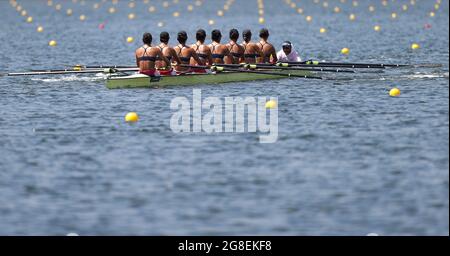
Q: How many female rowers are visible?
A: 8